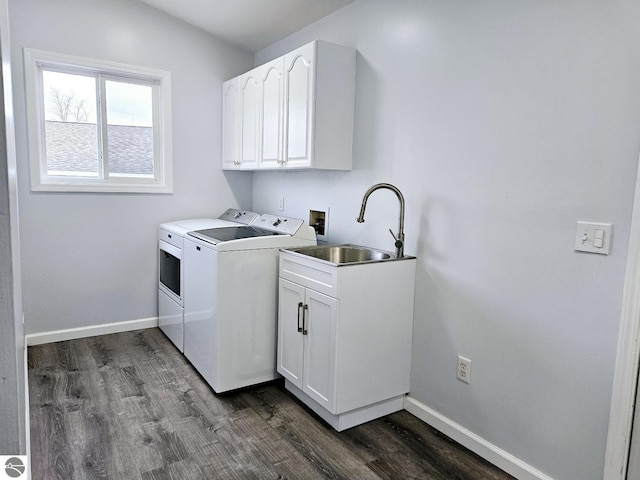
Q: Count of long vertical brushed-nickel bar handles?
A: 2